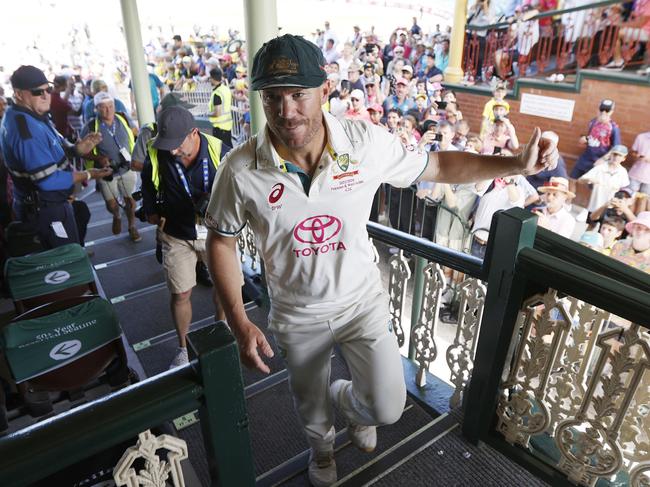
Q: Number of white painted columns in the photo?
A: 2